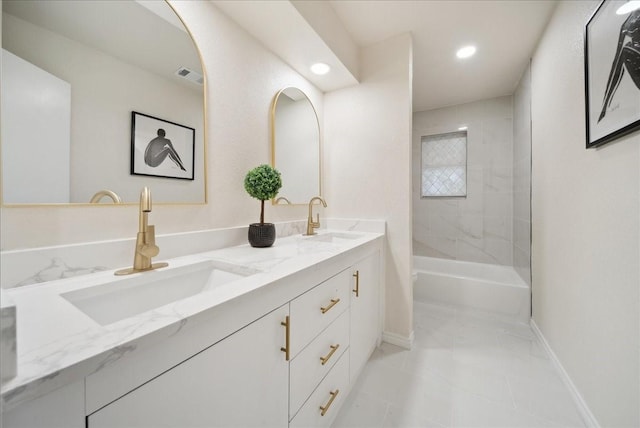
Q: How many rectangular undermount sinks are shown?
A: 2